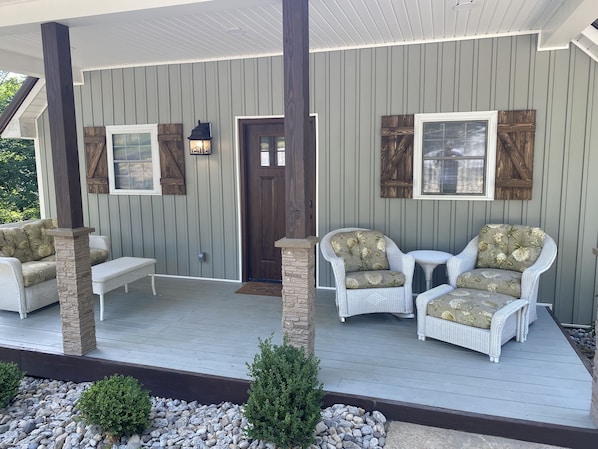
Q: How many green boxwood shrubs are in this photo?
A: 3